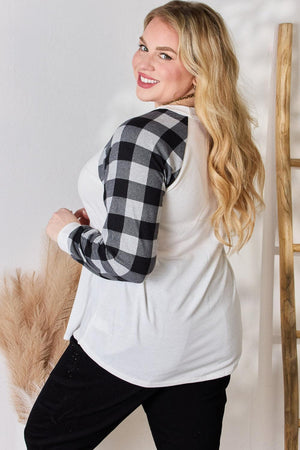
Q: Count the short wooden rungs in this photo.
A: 4